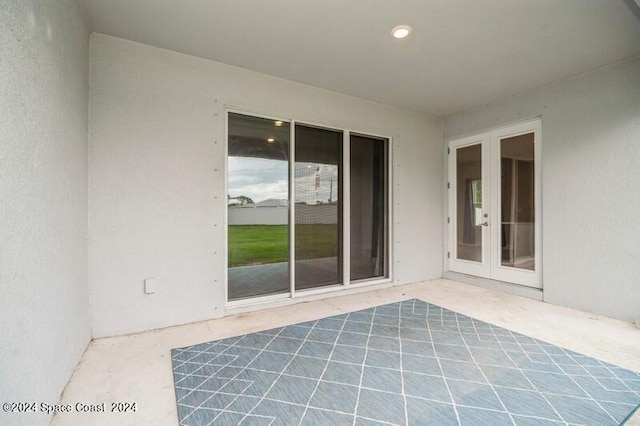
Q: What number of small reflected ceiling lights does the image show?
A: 2